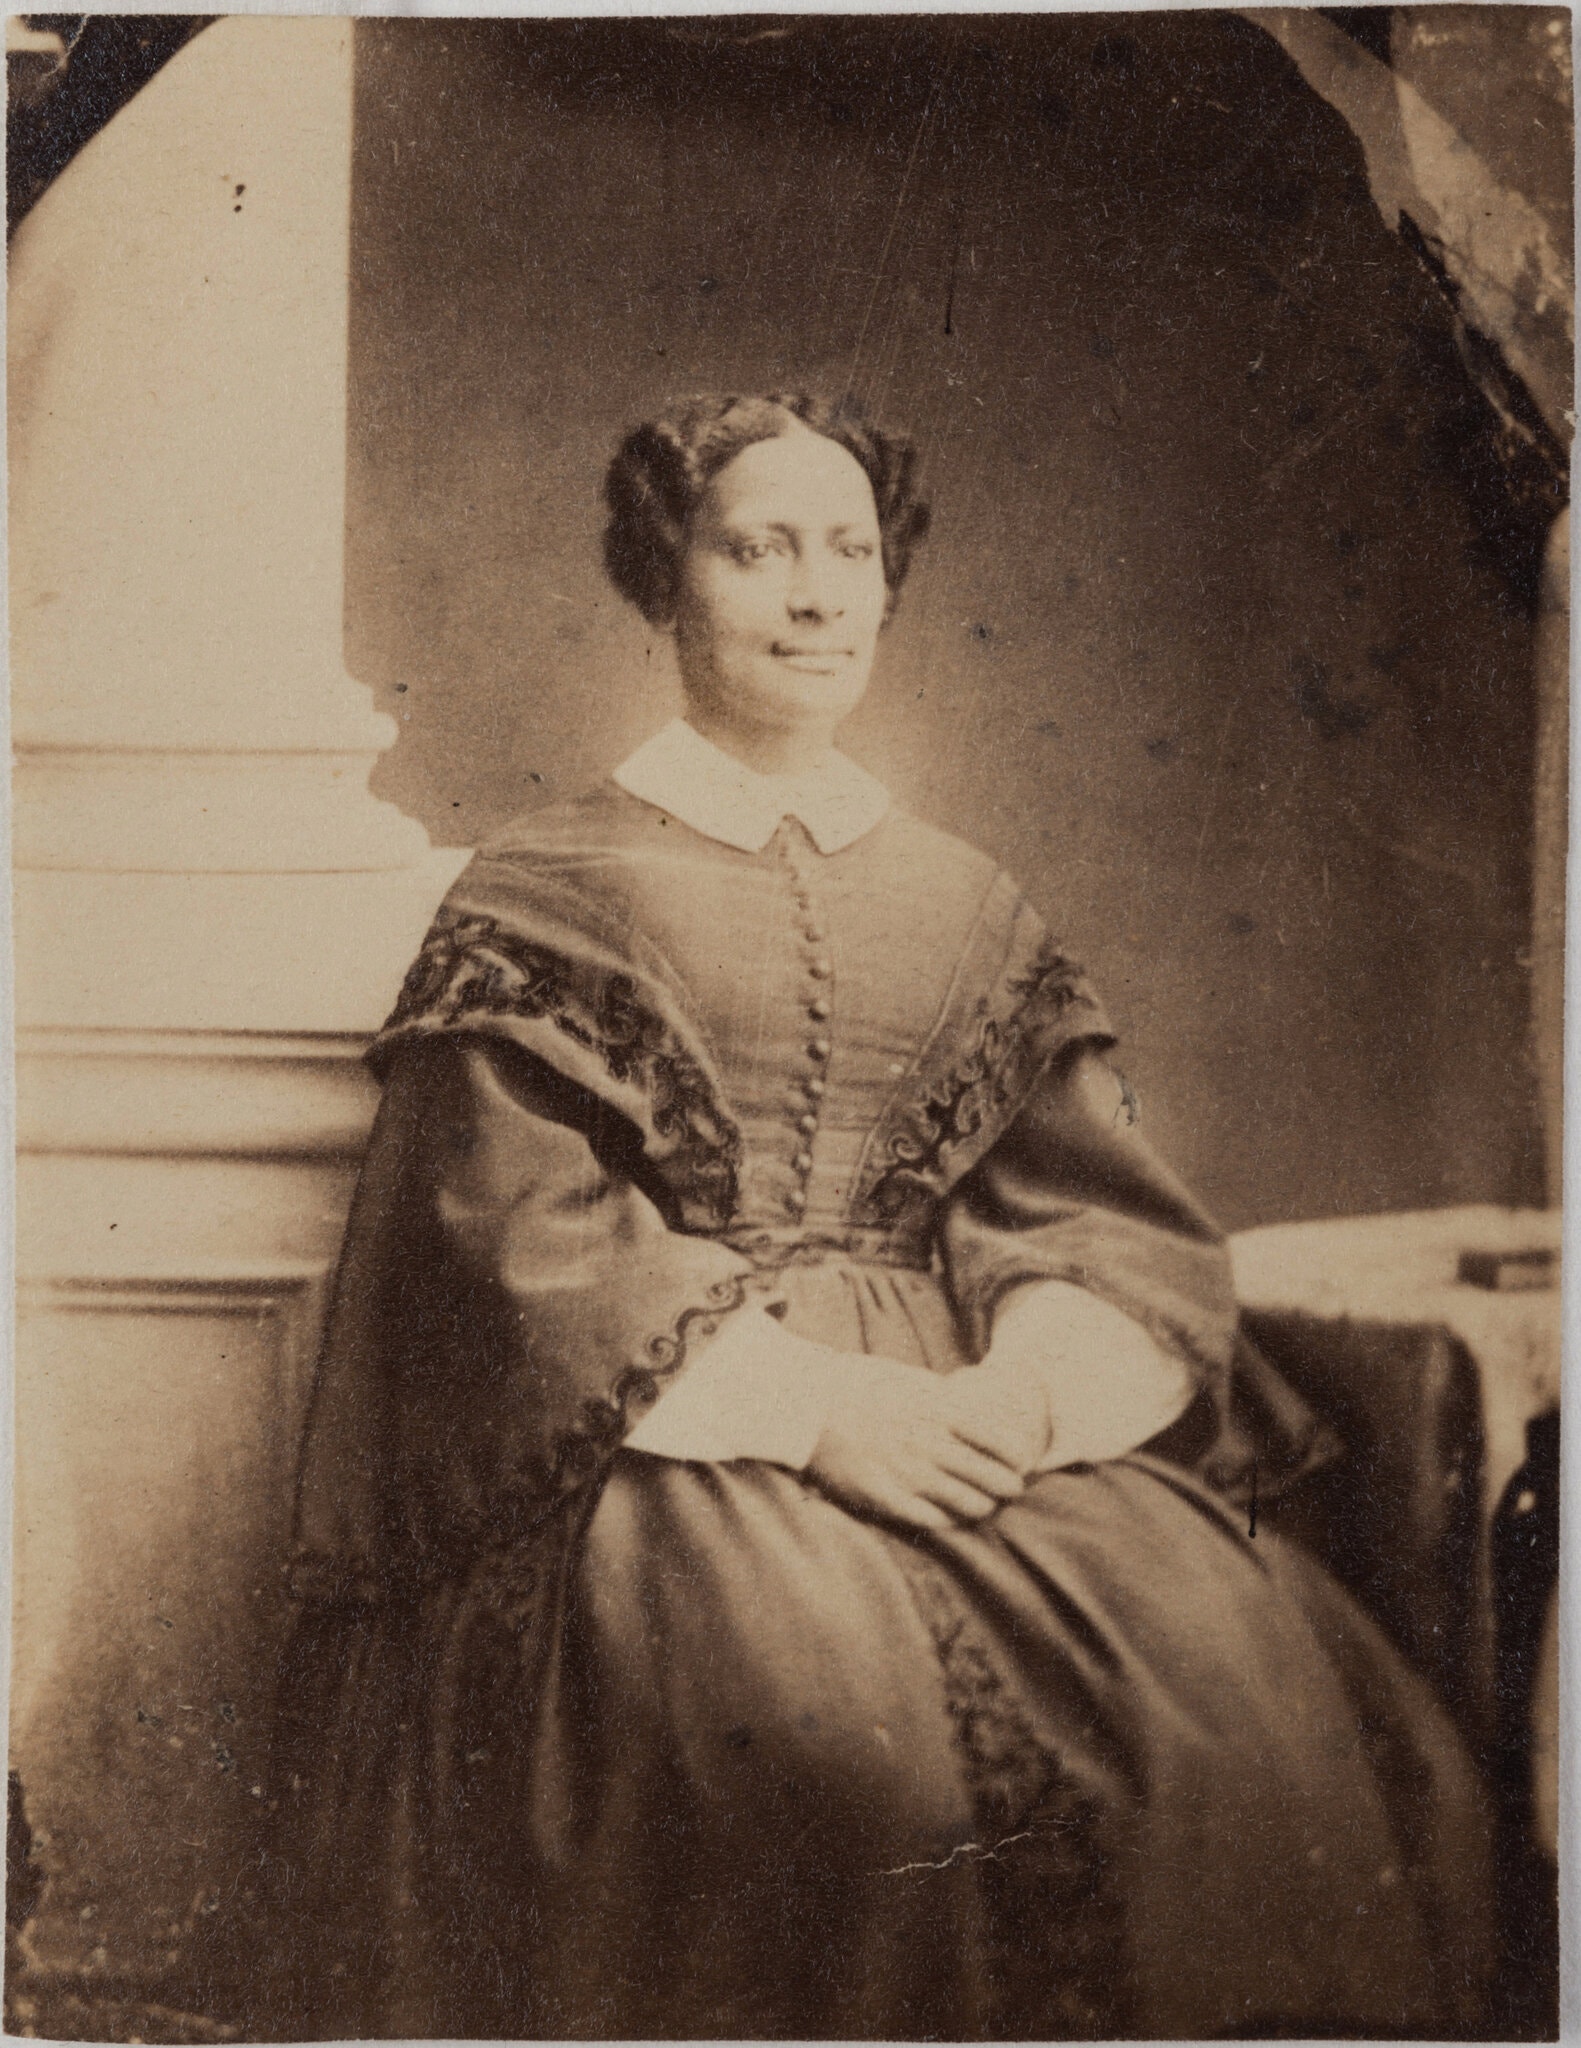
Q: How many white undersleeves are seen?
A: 2